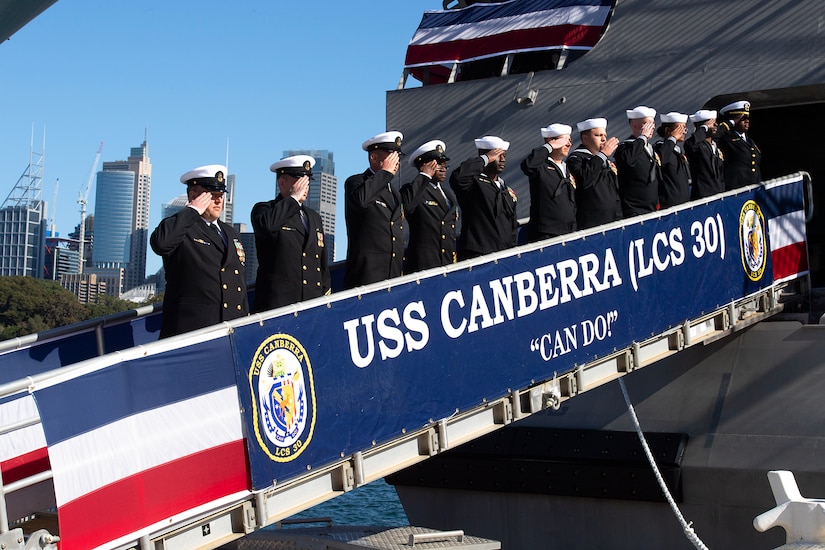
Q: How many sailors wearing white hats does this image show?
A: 11